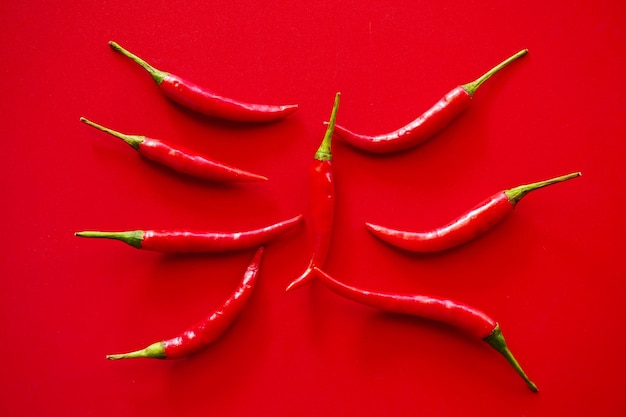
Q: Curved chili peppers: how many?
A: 8